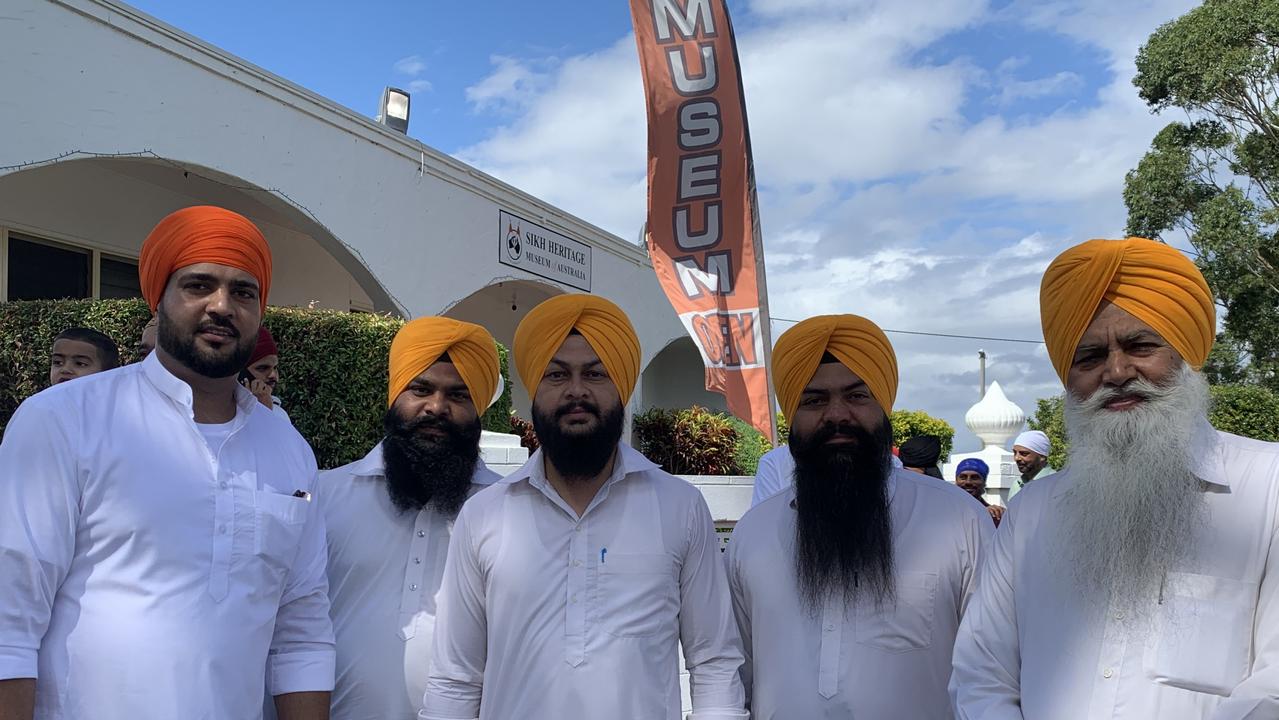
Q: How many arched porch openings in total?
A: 3